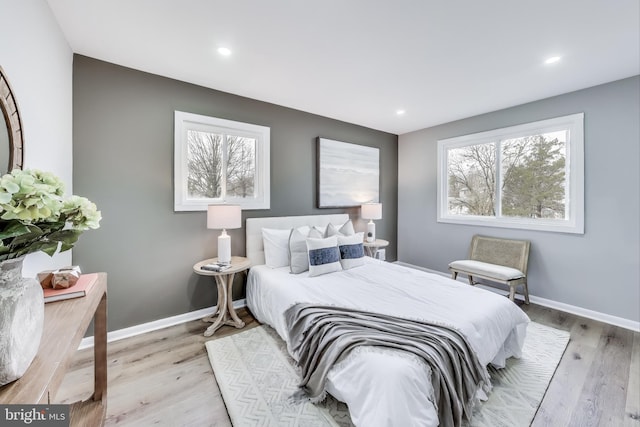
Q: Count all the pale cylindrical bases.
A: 2